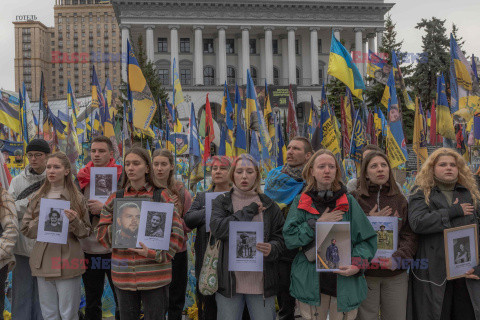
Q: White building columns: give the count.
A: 12